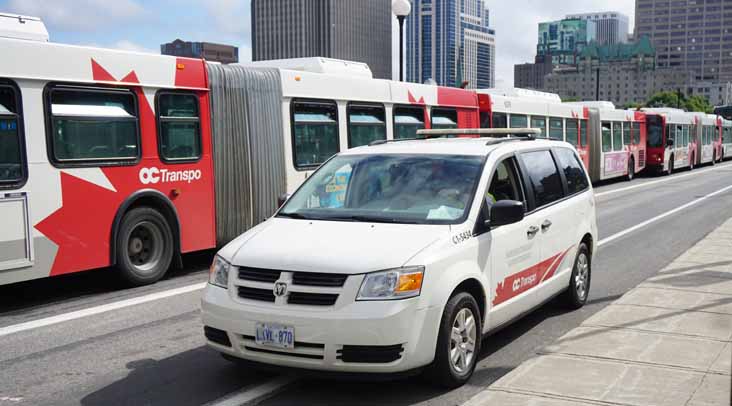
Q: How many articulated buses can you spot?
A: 3